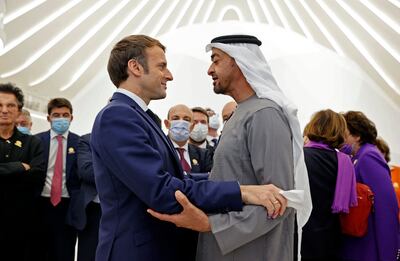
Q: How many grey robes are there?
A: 1